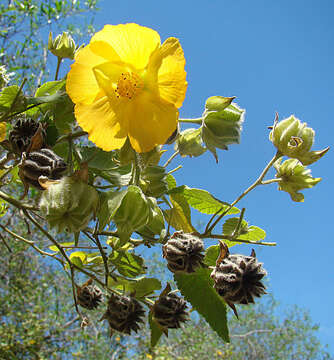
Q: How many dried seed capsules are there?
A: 7